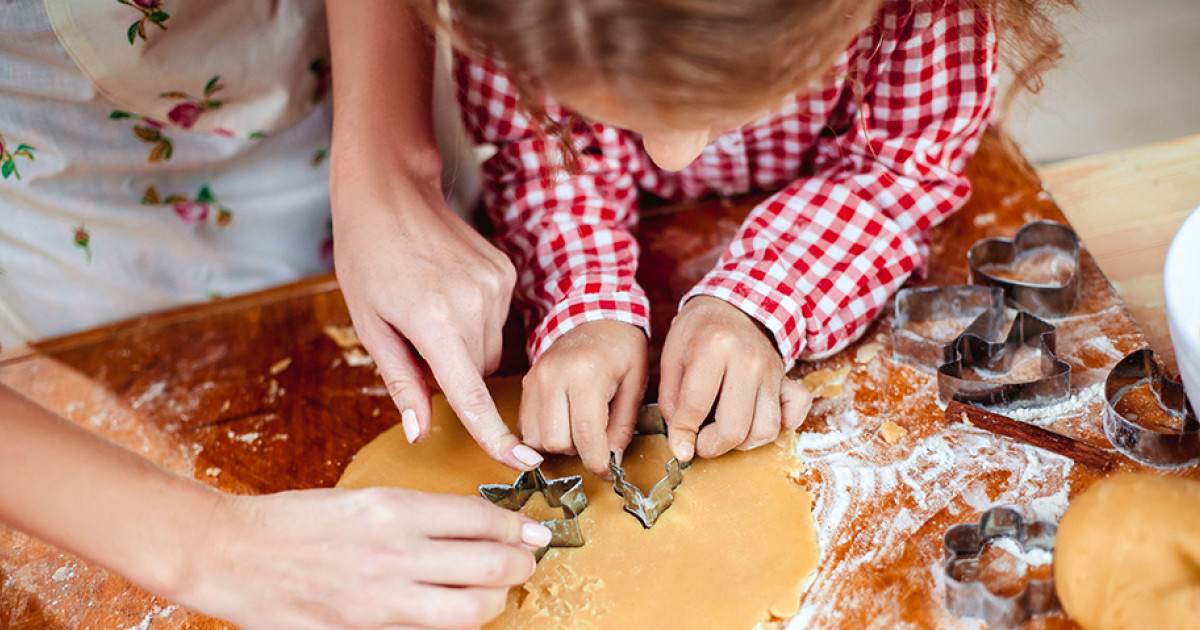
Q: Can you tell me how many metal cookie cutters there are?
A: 7